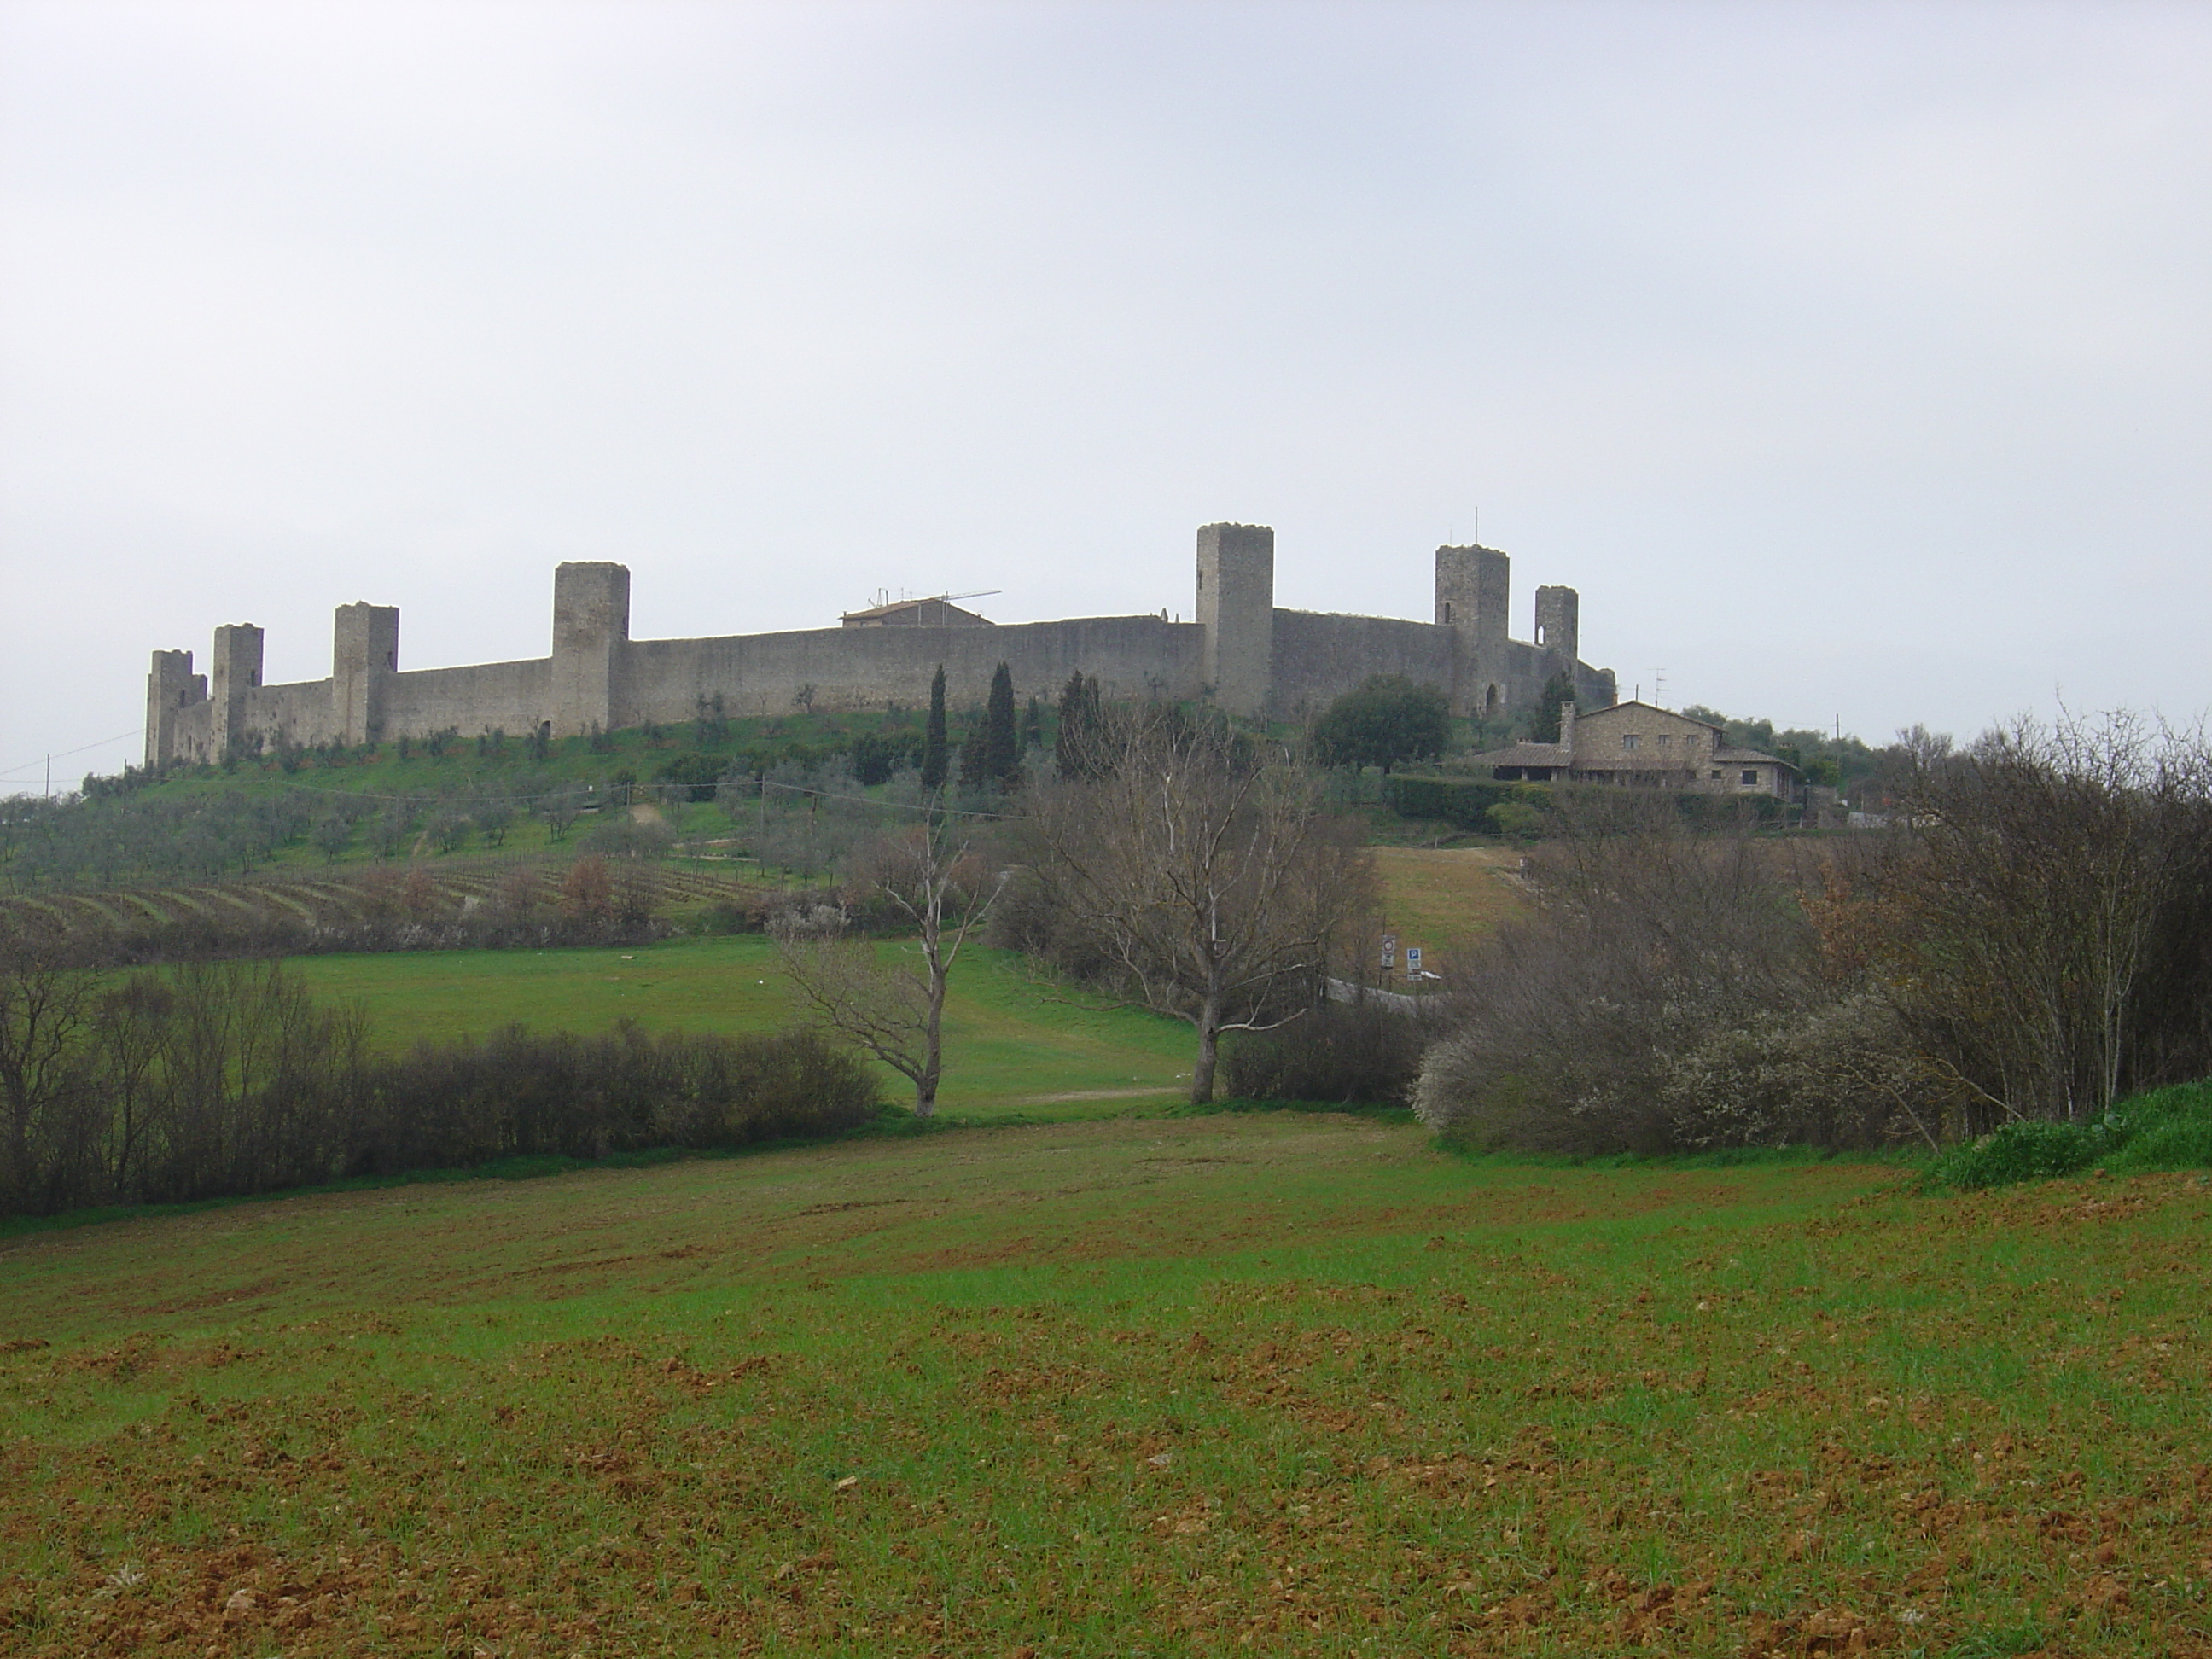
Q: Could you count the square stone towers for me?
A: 7